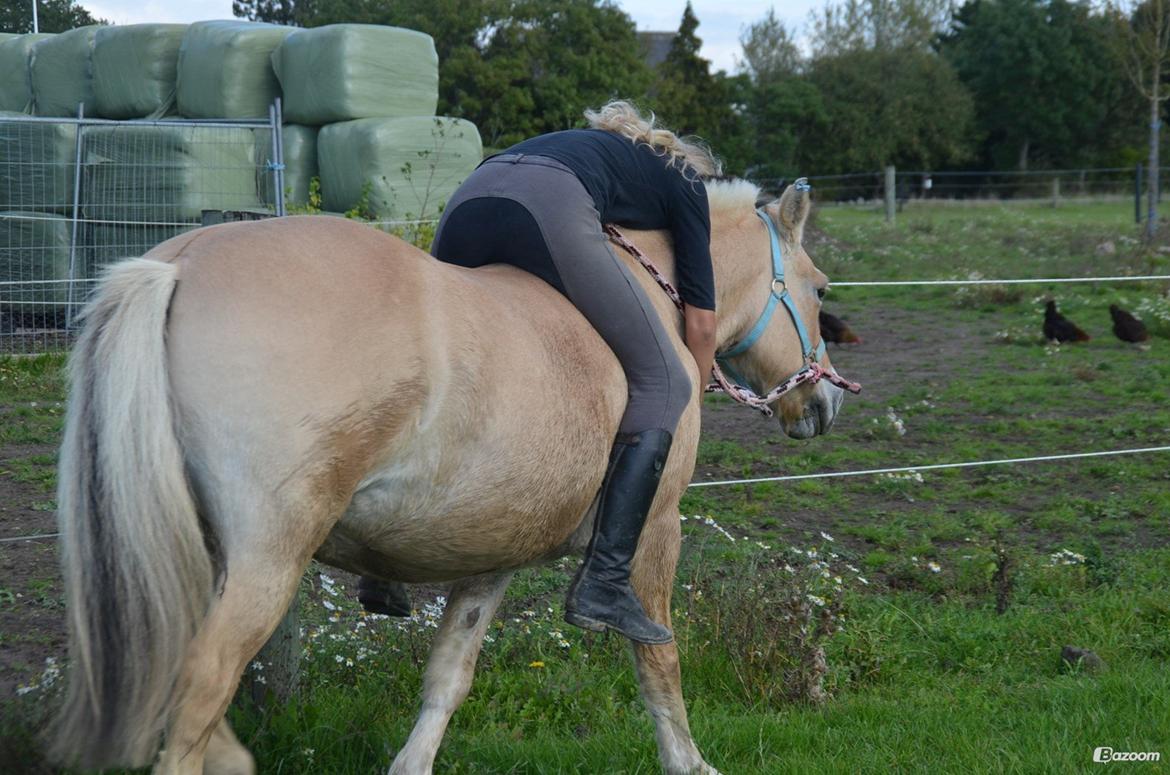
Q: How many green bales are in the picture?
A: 11